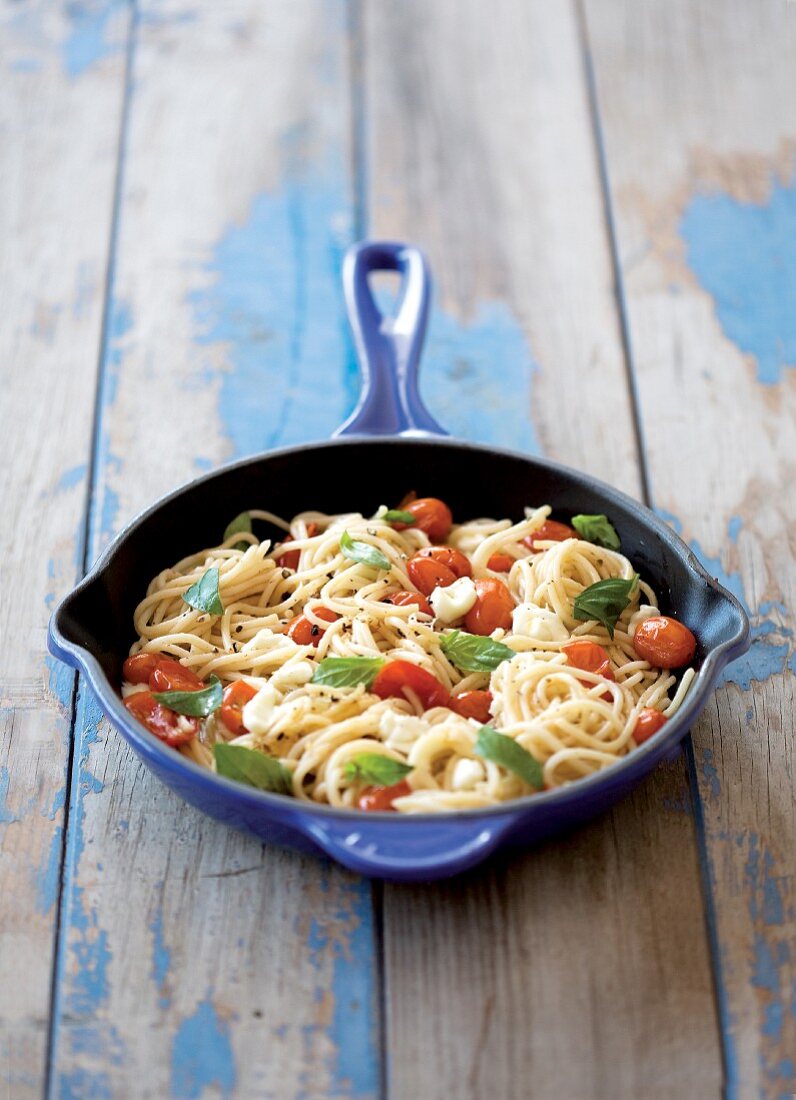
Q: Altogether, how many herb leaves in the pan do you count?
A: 12